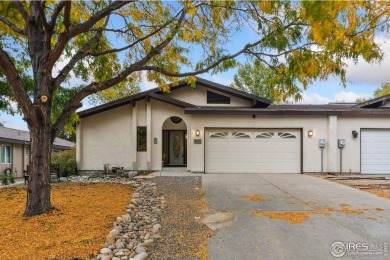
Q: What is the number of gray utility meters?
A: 2